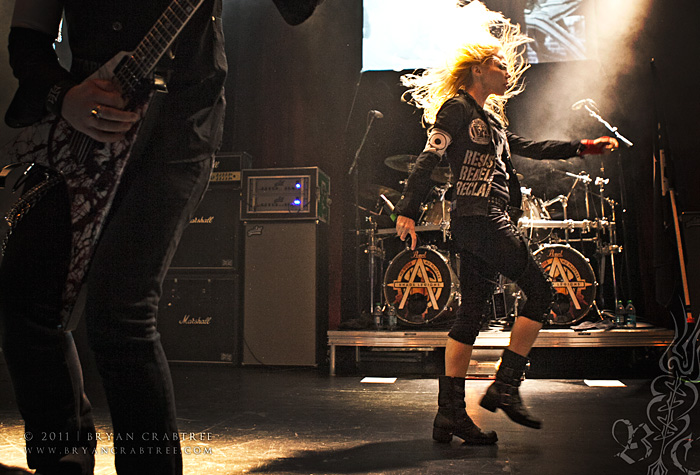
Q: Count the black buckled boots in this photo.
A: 2